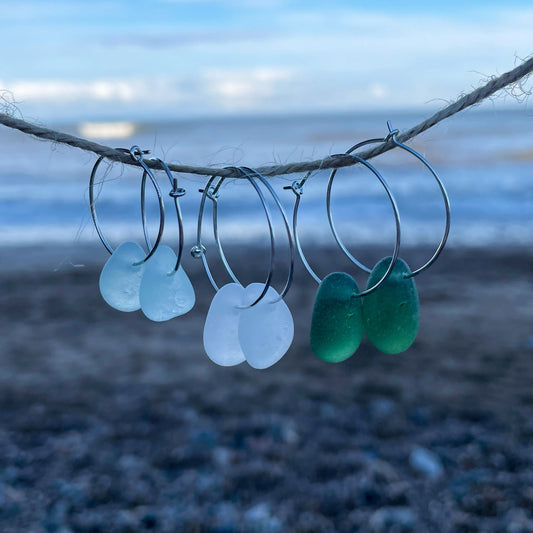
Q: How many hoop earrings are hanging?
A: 6